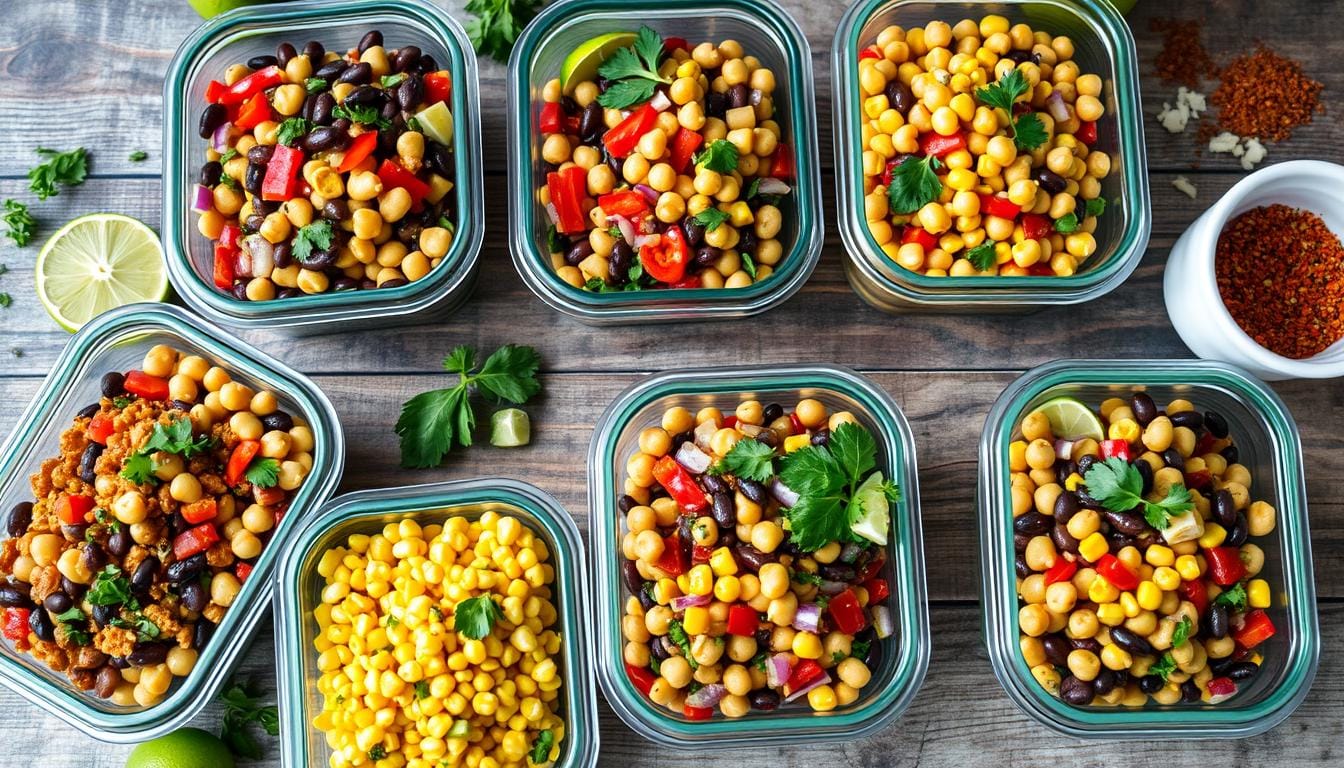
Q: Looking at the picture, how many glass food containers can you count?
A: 7